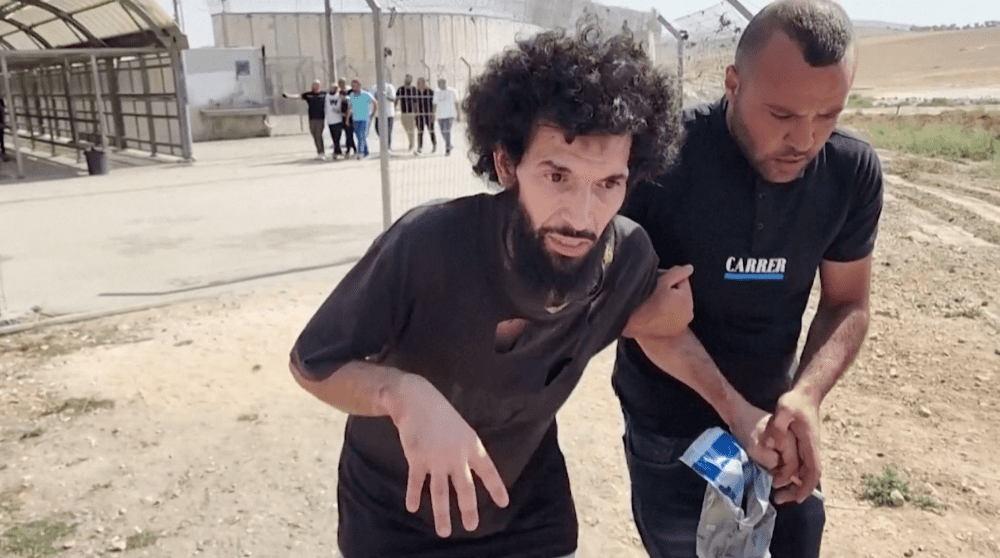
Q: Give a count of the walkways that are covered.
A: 1